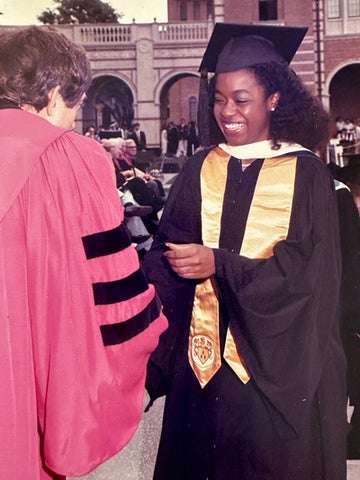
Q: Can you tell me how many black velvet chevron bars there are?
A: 3